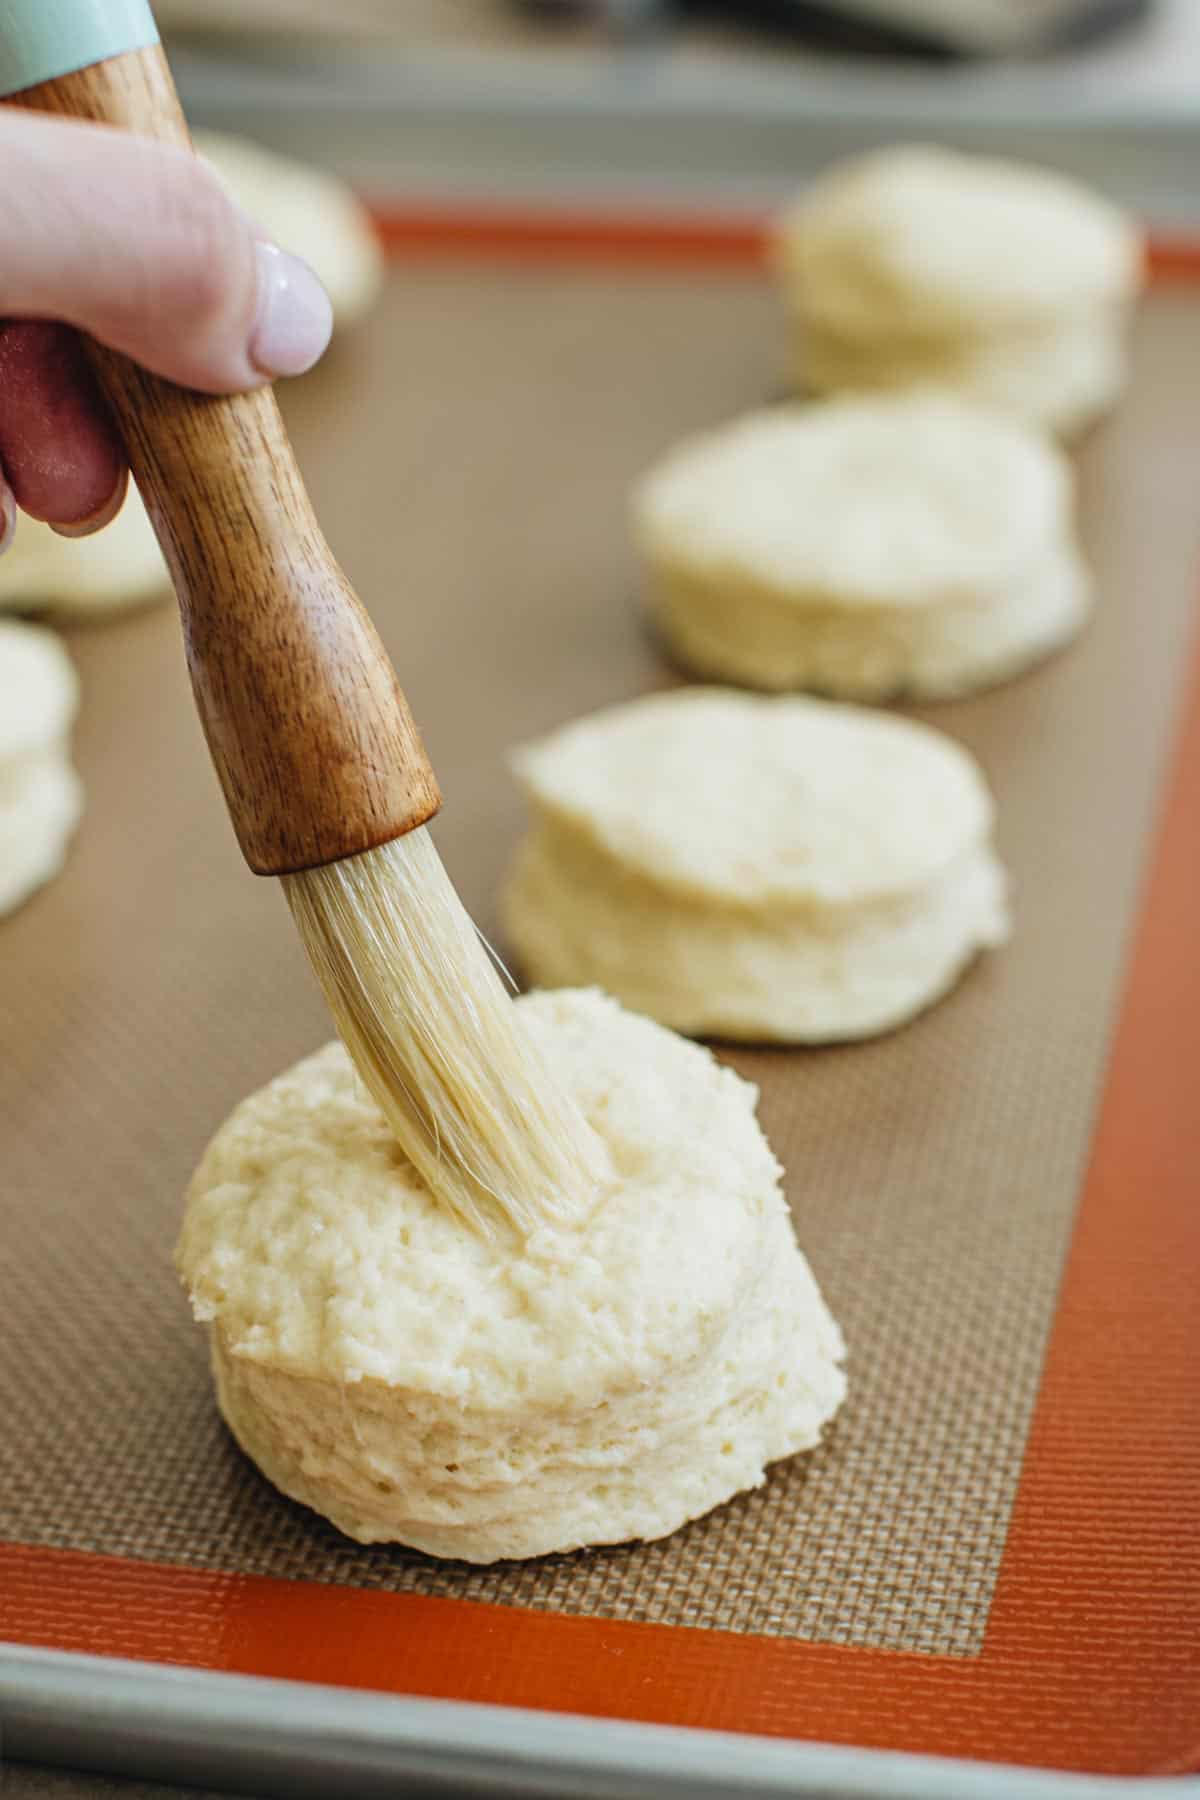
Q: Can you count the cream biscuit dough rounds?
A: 7